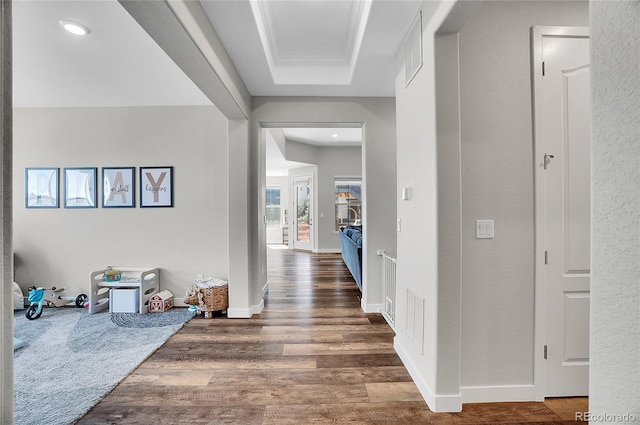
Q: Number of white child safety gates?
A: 1